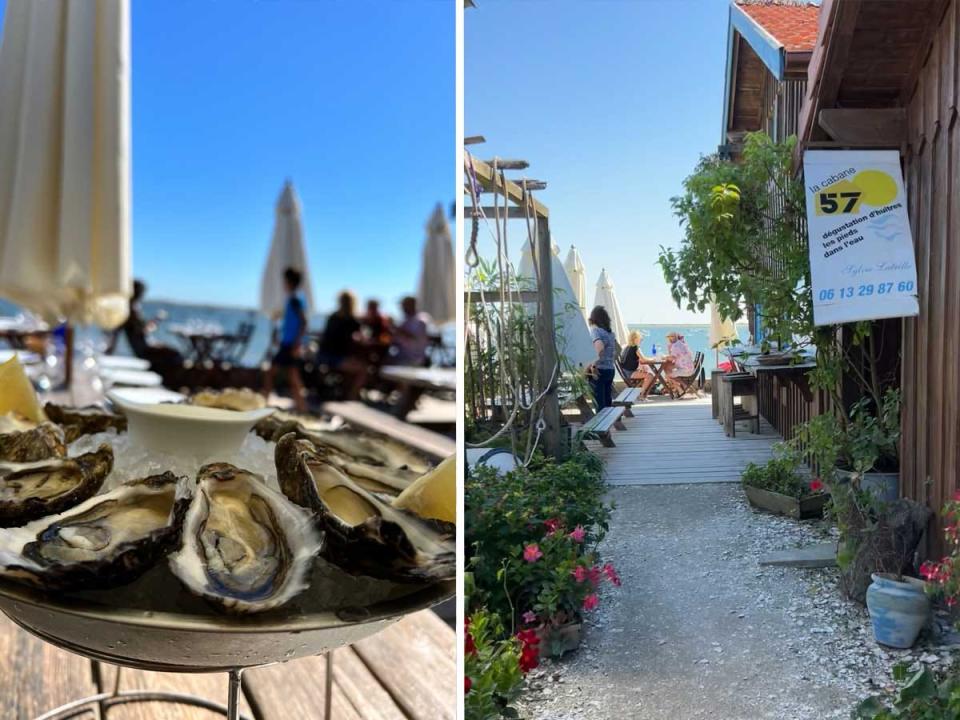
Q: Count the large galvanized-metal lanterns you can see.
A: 0